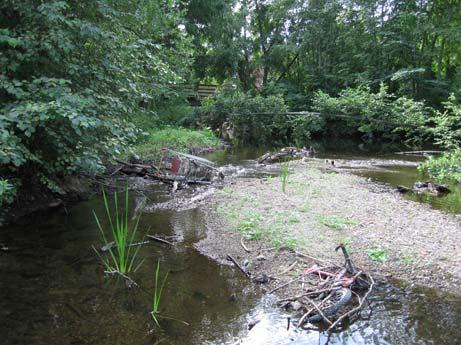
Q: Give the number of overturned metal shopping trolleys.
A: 1